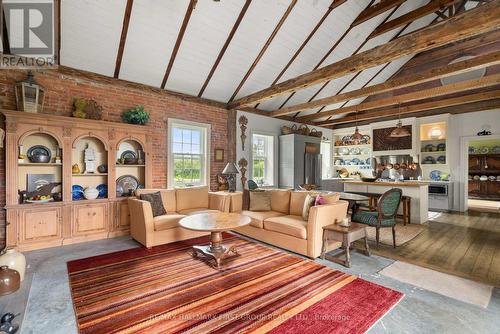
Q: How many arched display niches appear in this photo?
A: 3